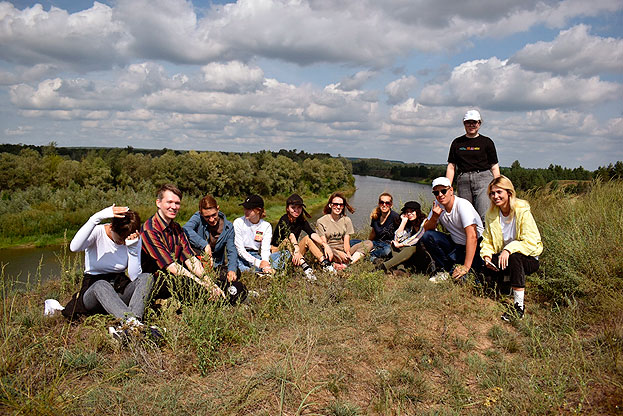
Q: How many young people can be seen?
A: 11